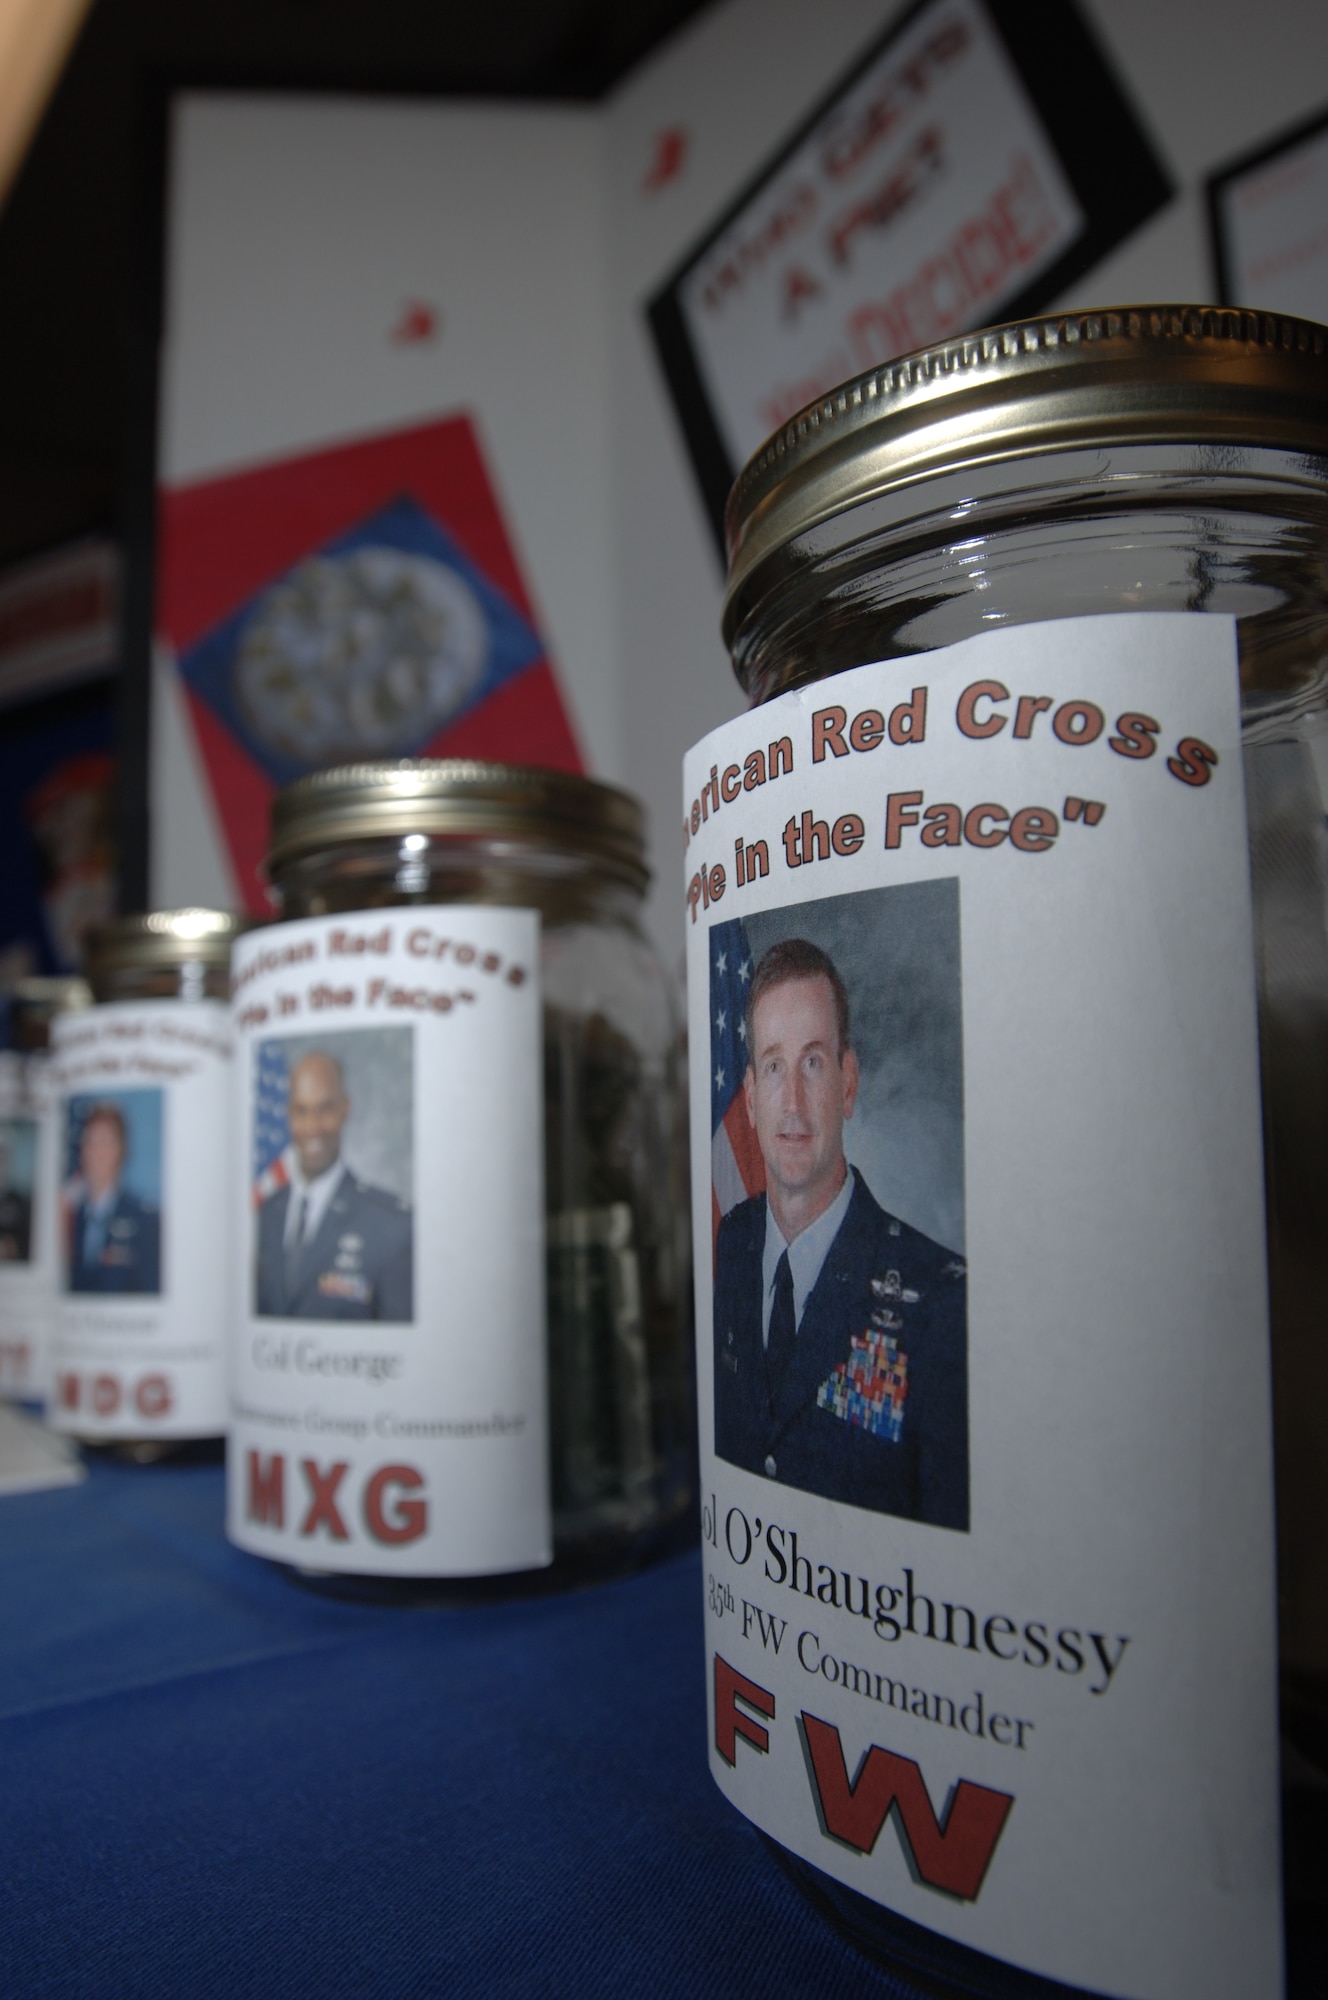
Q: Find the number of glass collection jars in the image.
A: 4